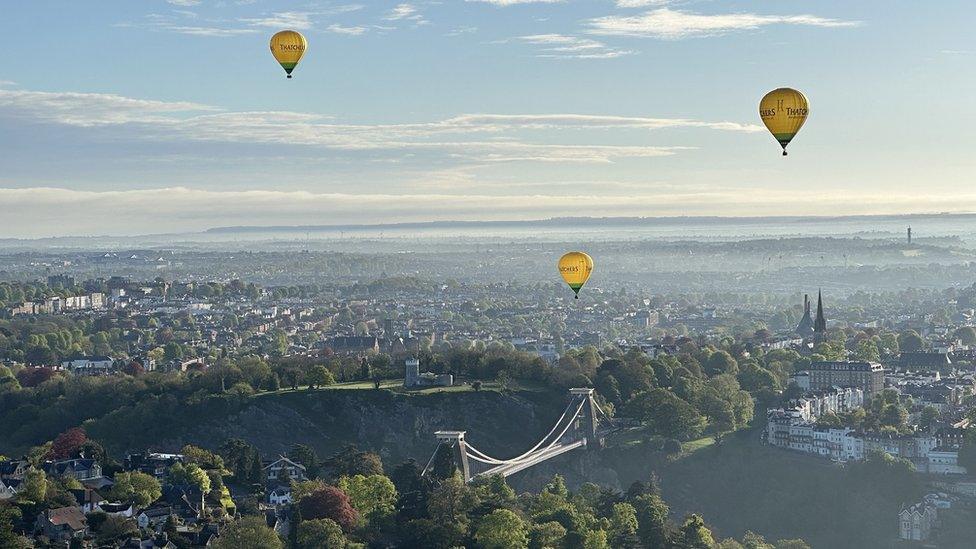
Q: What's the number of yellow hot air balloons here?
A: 3